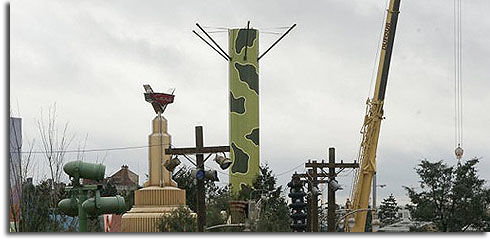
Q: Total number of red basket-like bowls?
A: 1